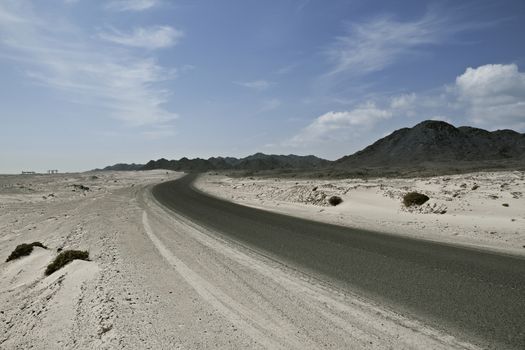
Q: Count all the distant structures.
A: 2